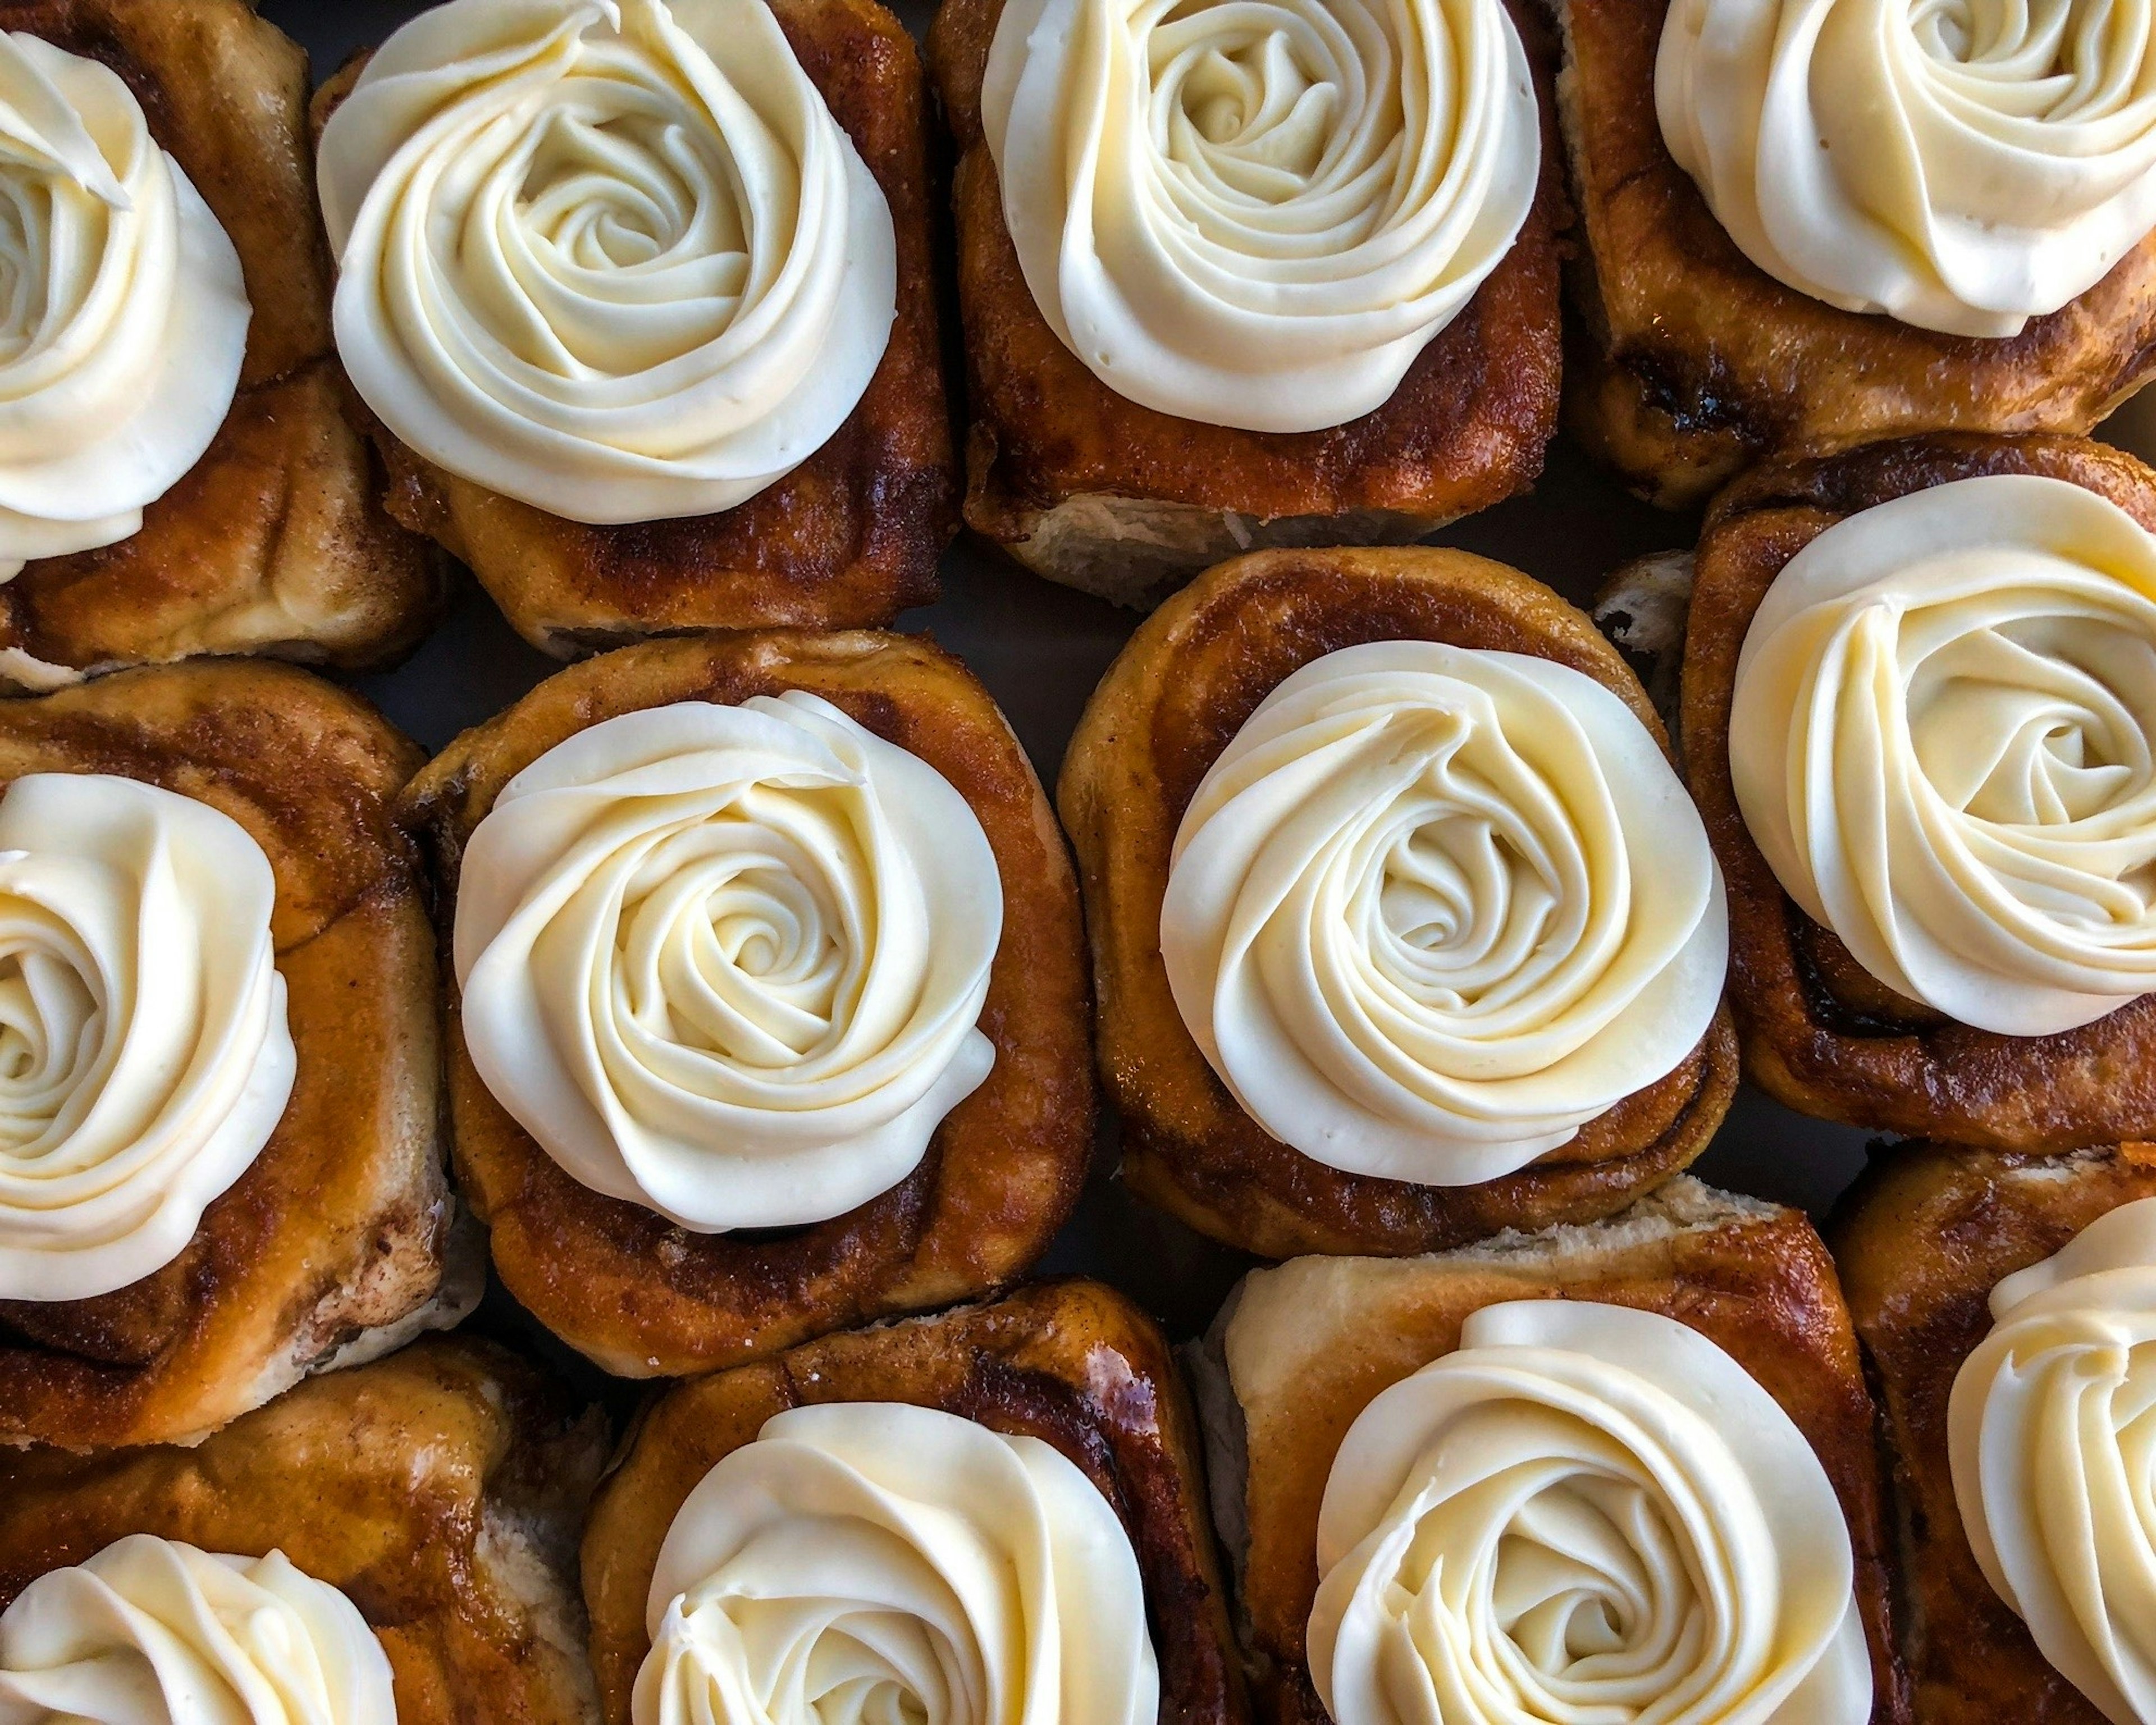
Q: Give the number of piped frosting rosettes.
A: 12